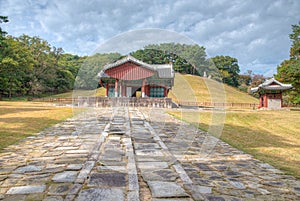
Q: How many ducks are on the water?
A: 0